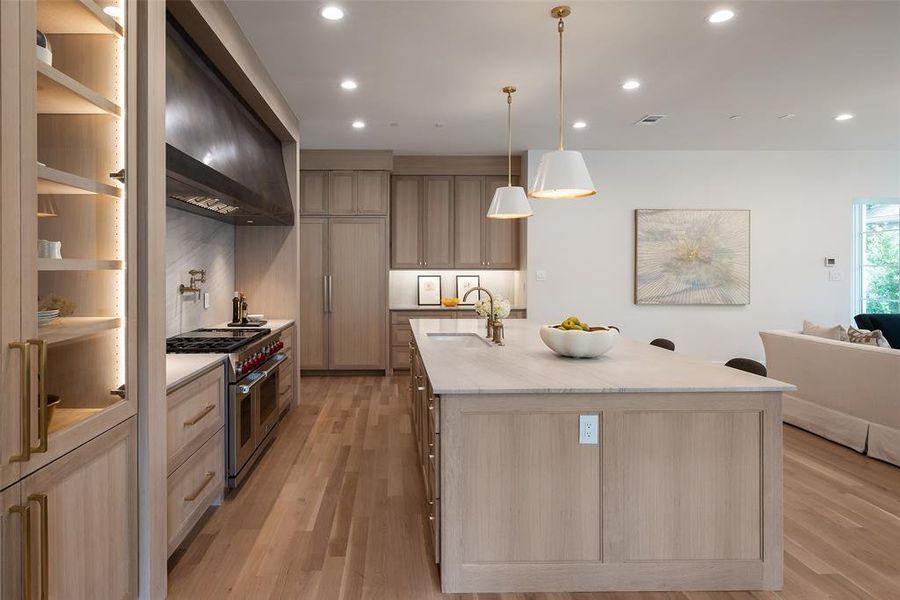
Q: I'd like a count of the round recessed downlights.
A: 7